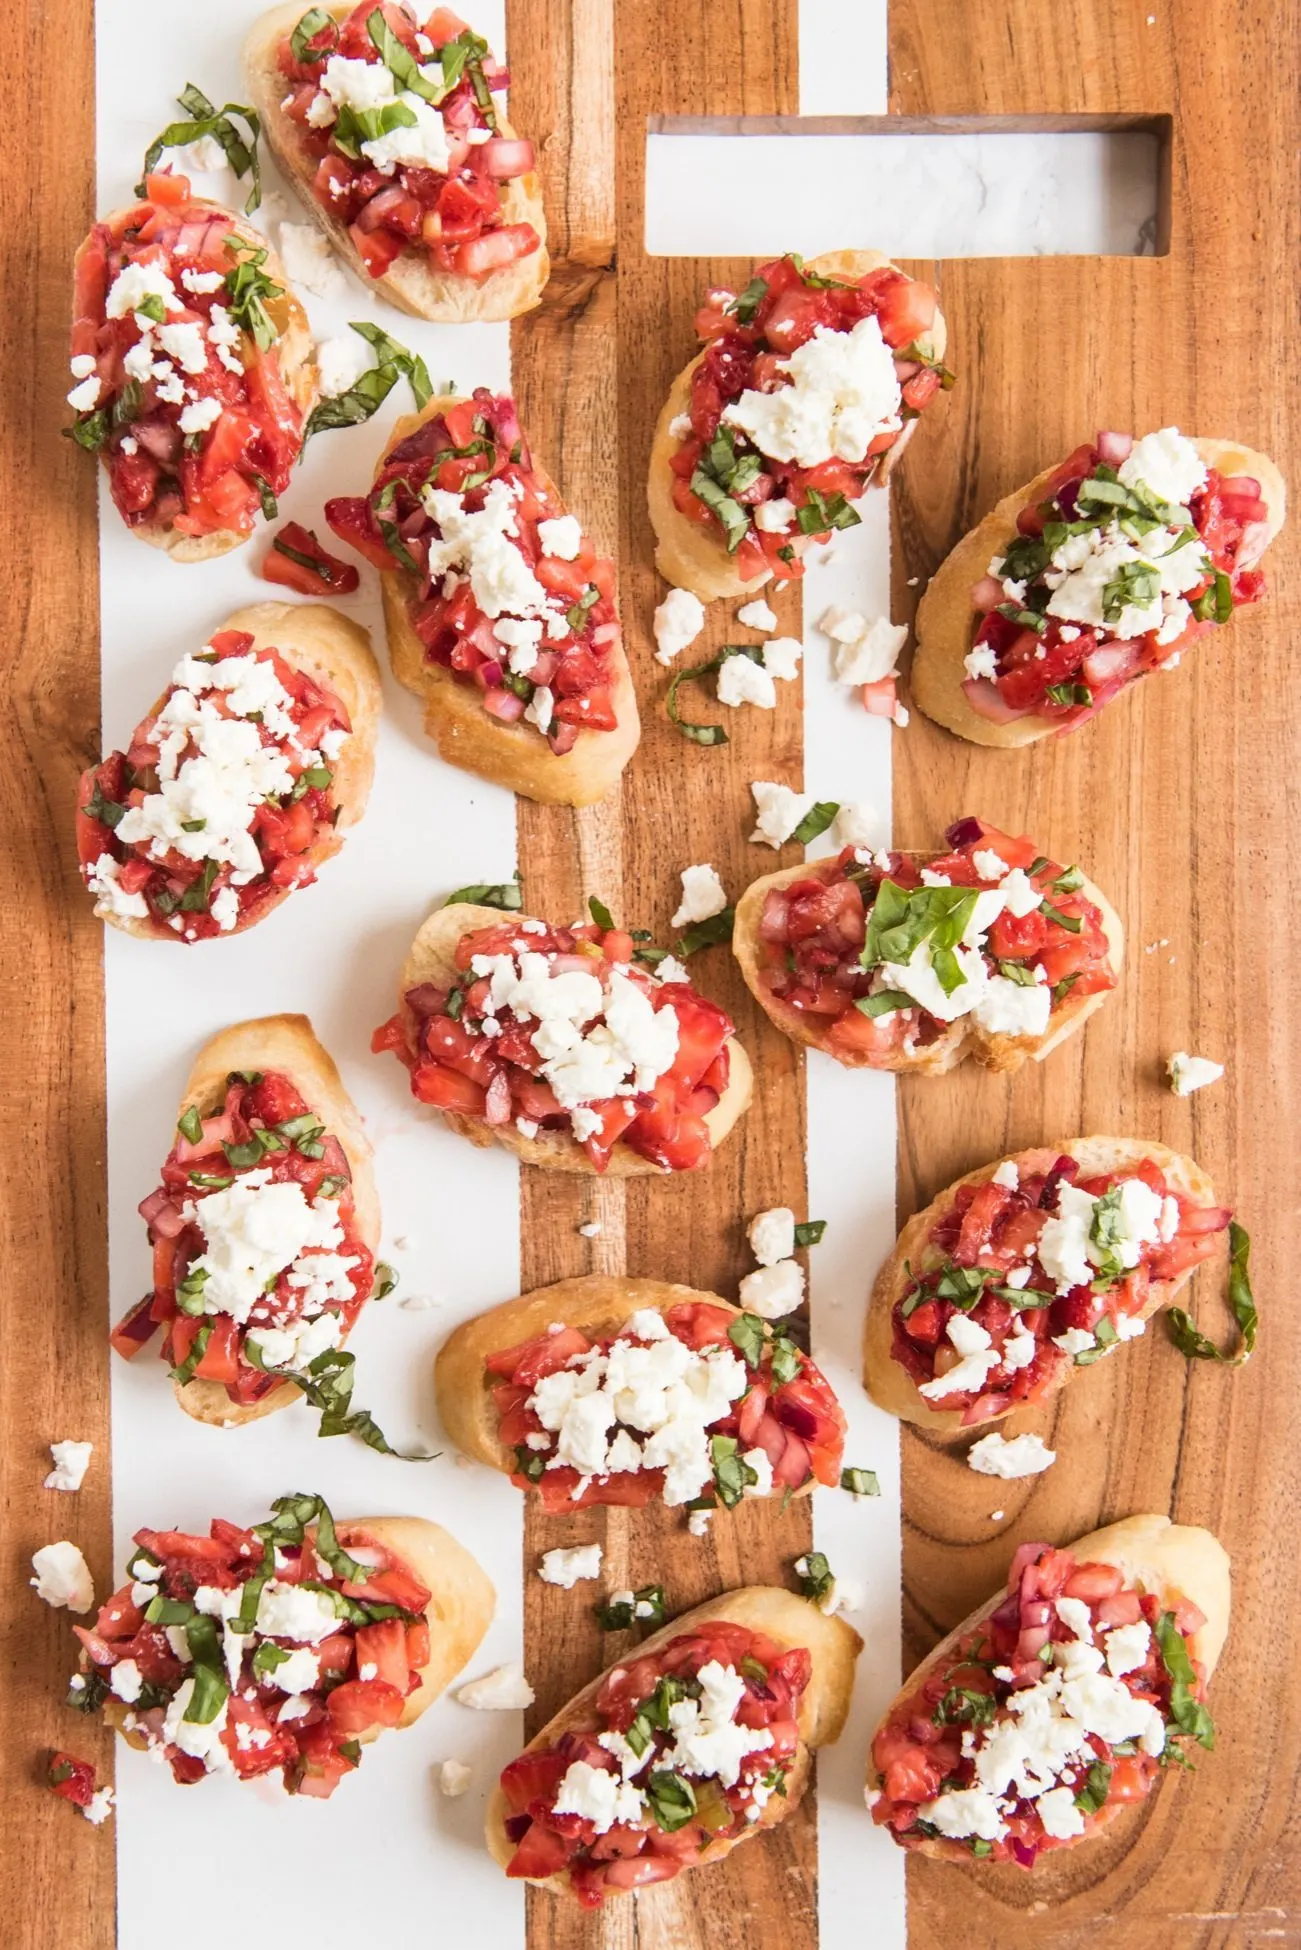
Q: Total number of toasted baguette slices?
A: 14